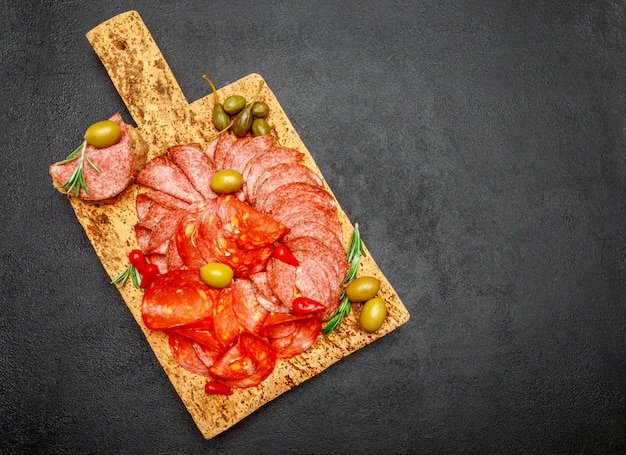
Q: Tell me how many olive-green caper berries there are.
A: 5